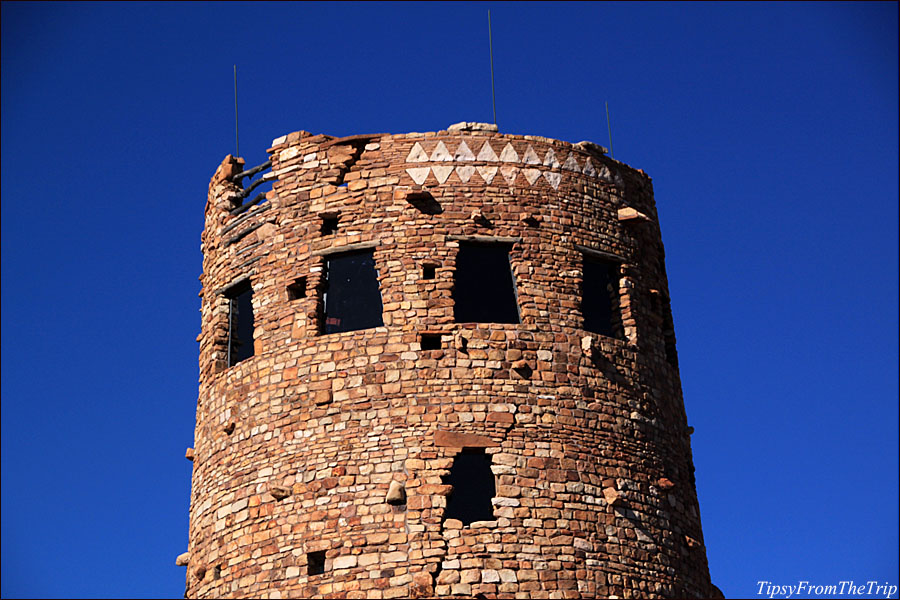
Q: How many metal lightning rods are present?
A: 3